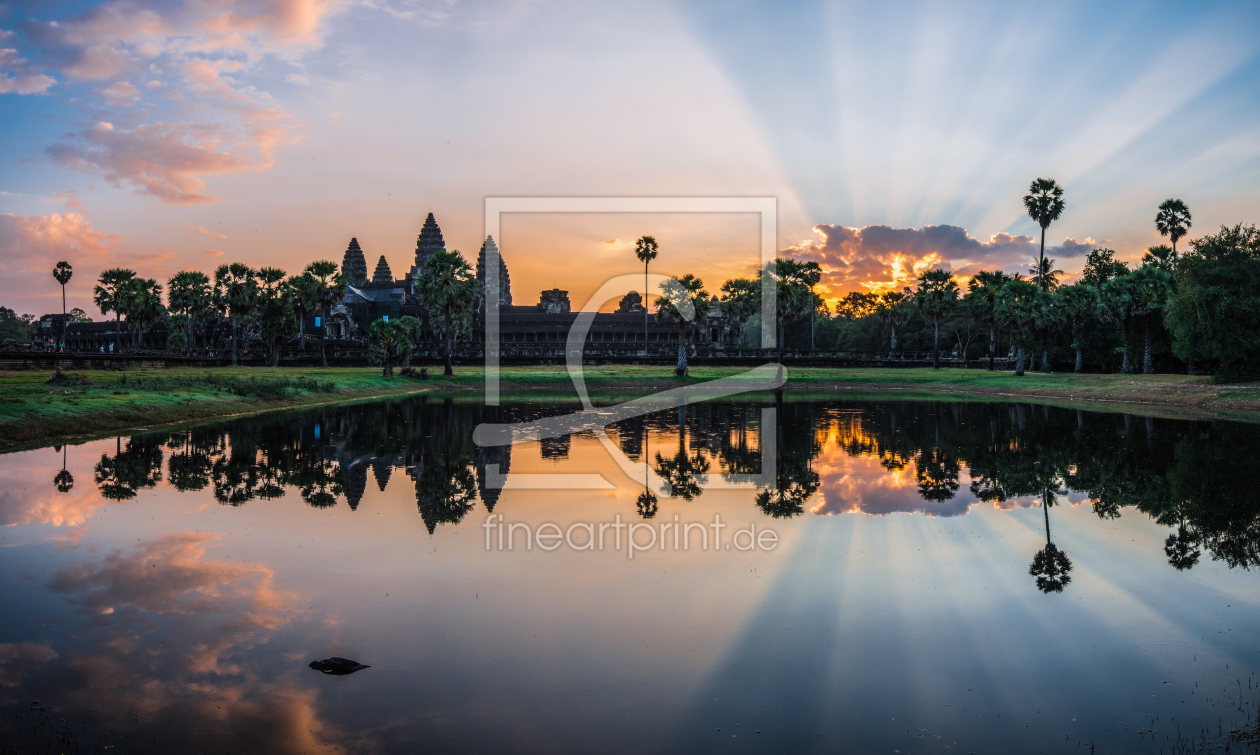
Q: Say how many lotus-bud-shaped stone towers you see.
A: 4